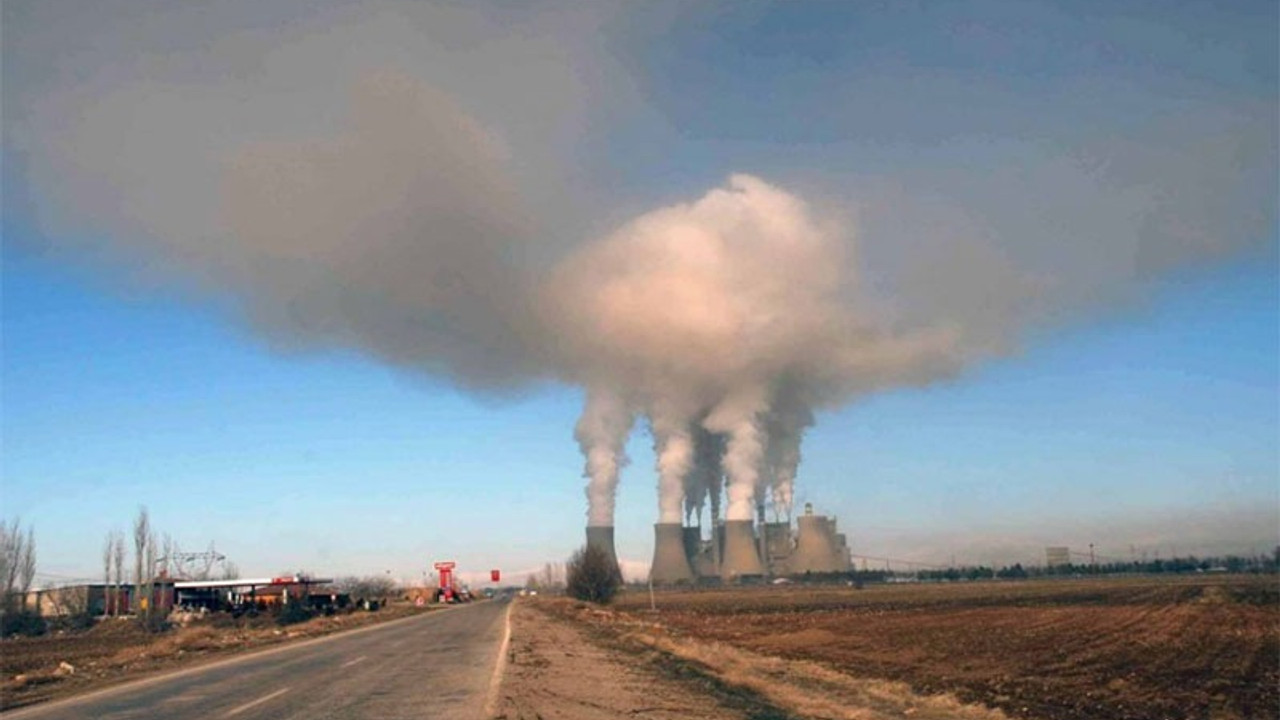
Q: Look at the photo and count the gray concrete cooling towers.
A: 4